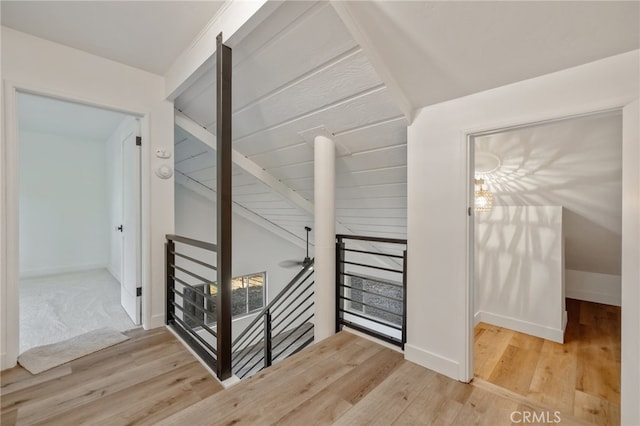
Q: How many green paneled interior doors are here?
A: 0